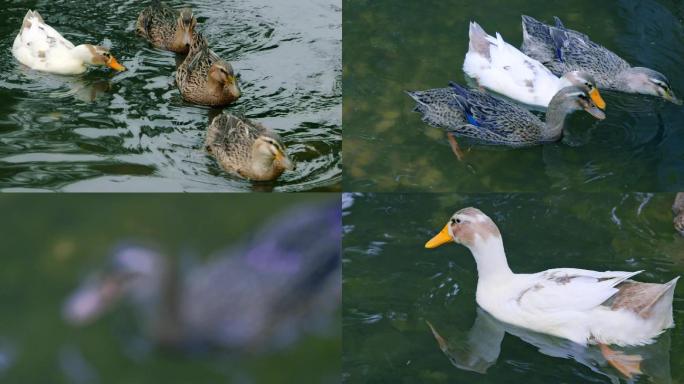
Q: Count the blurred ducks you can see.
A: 1